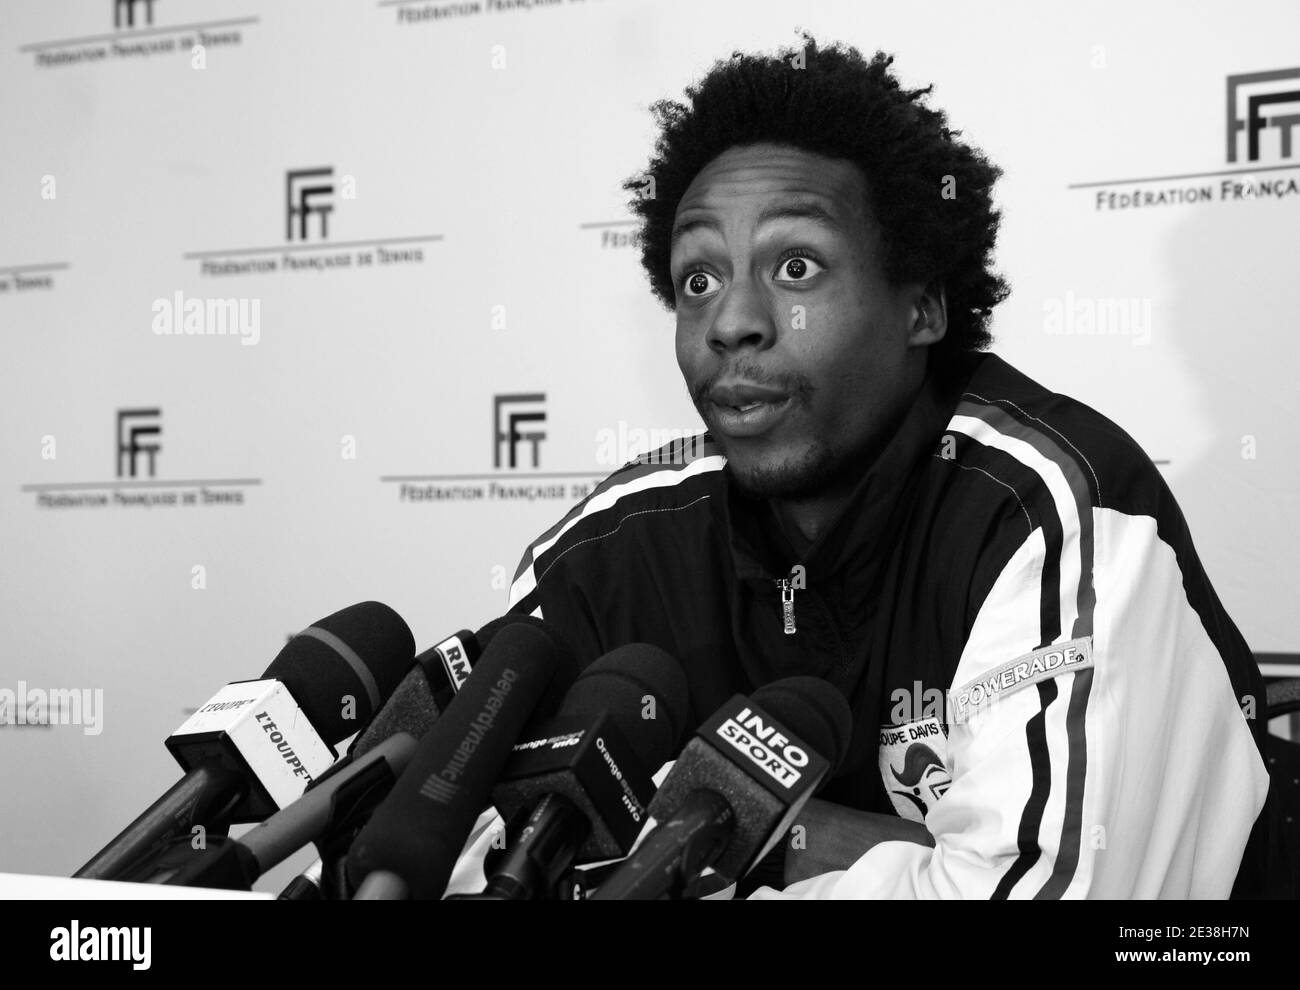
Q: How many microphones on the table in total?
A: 5